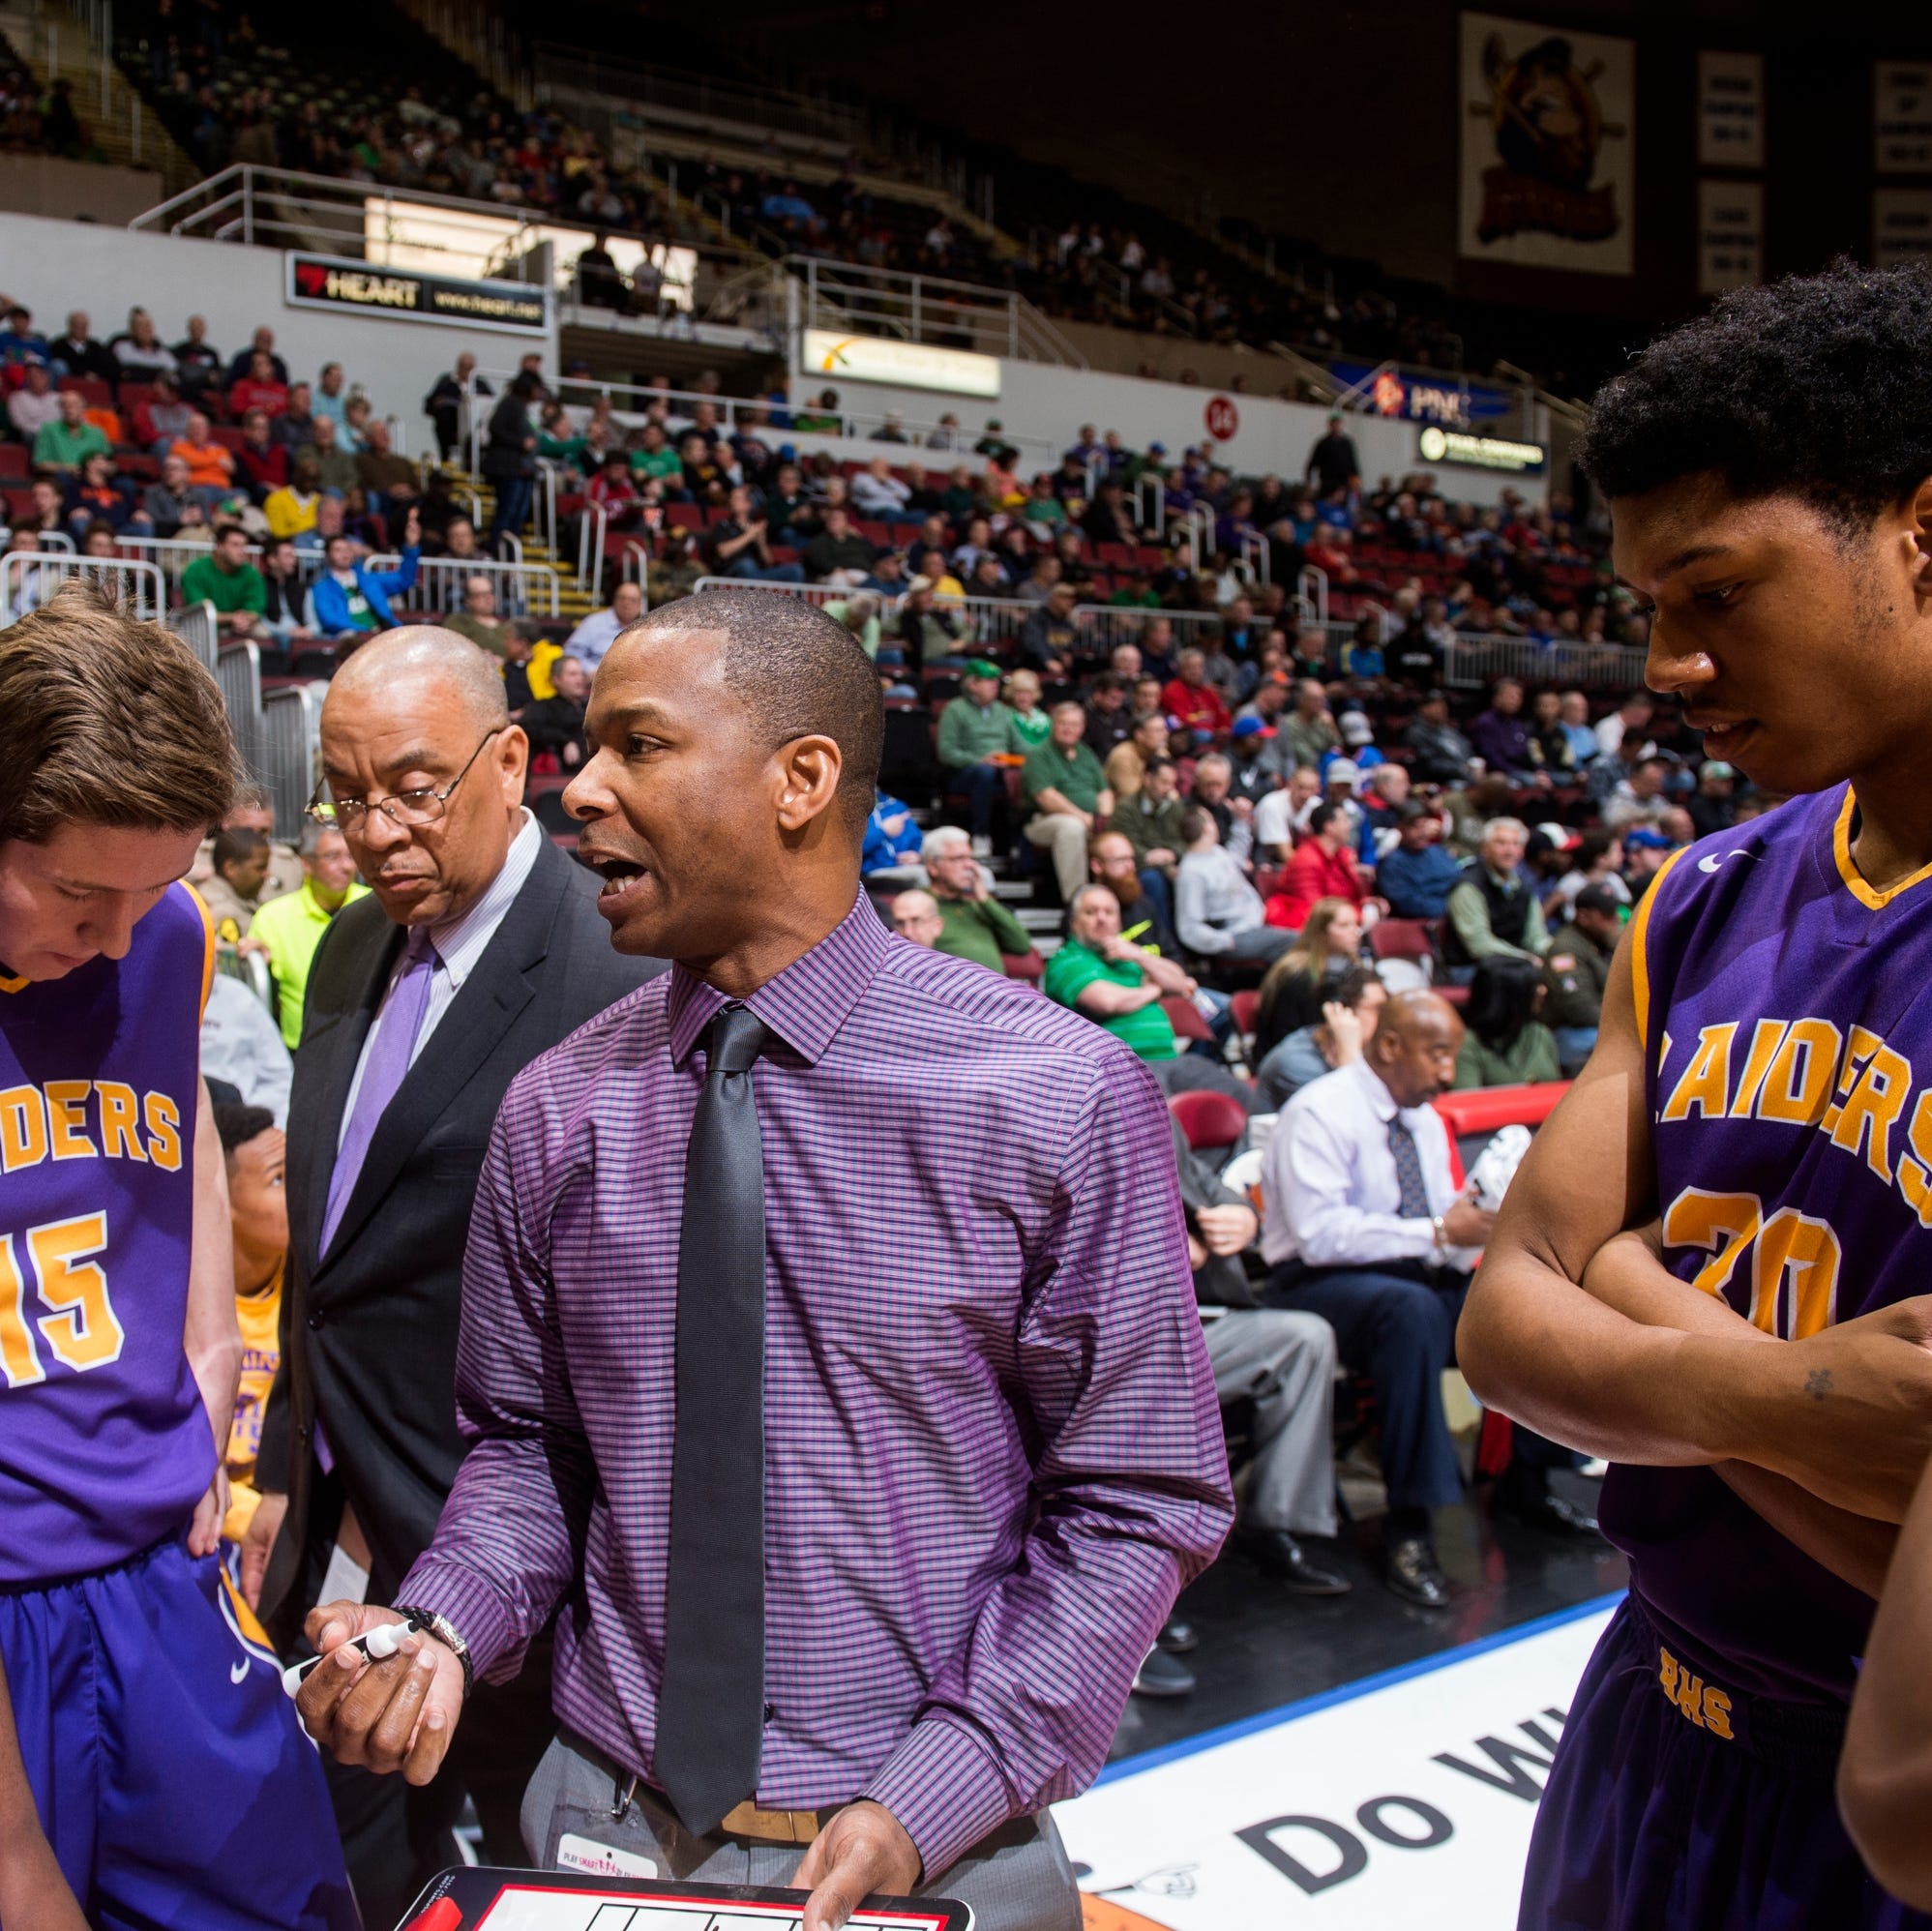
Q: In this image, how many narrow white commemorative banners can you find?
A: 4